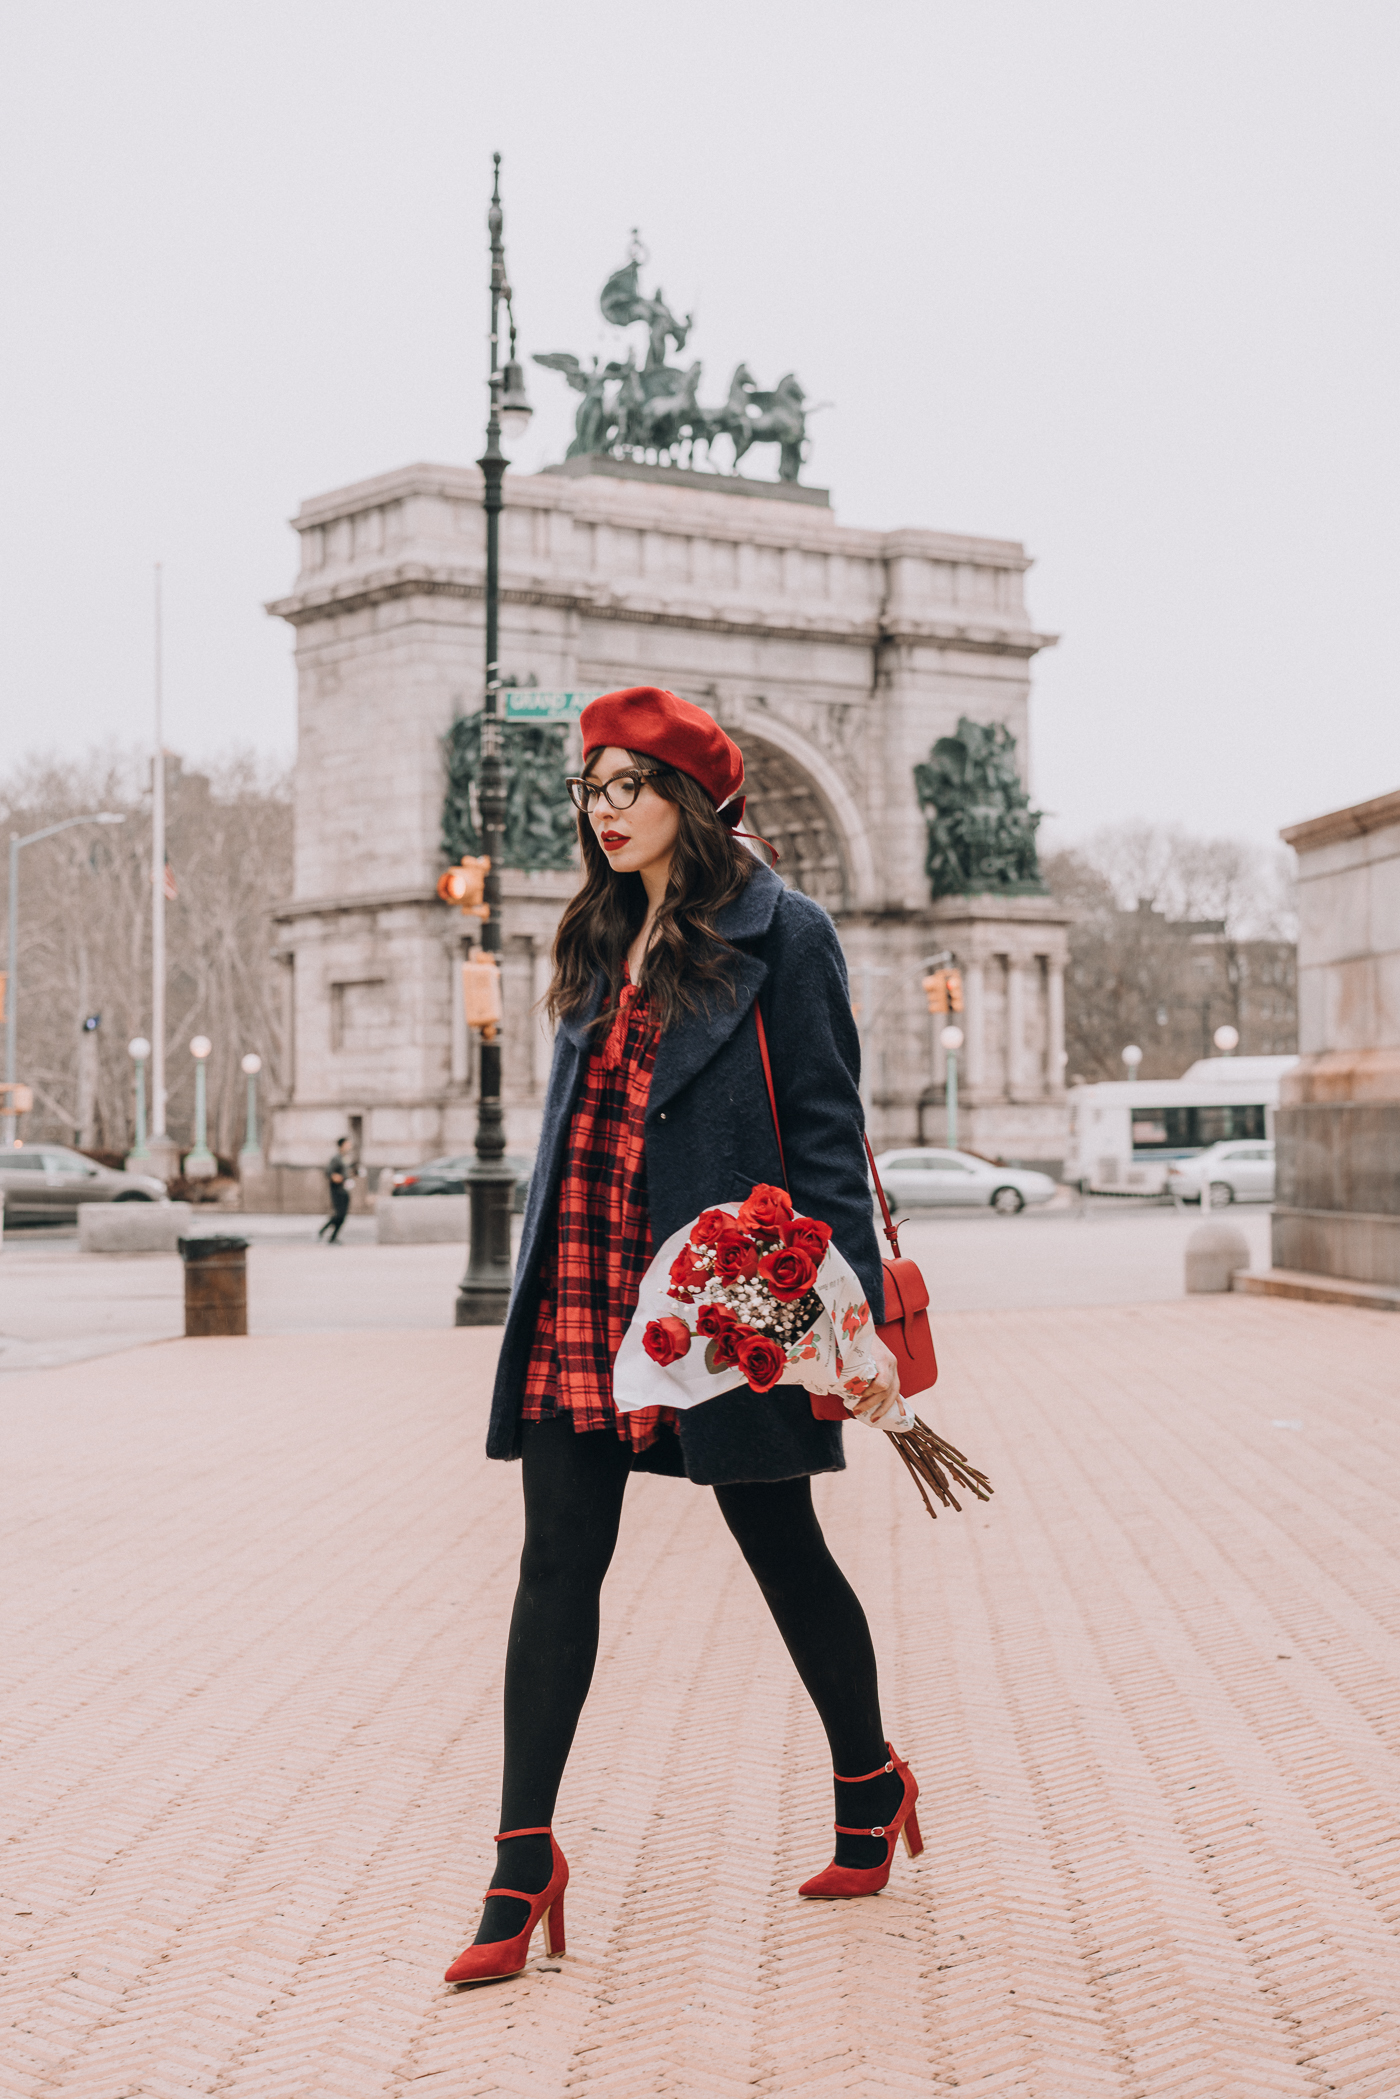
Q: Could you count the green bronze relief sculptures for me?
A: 2